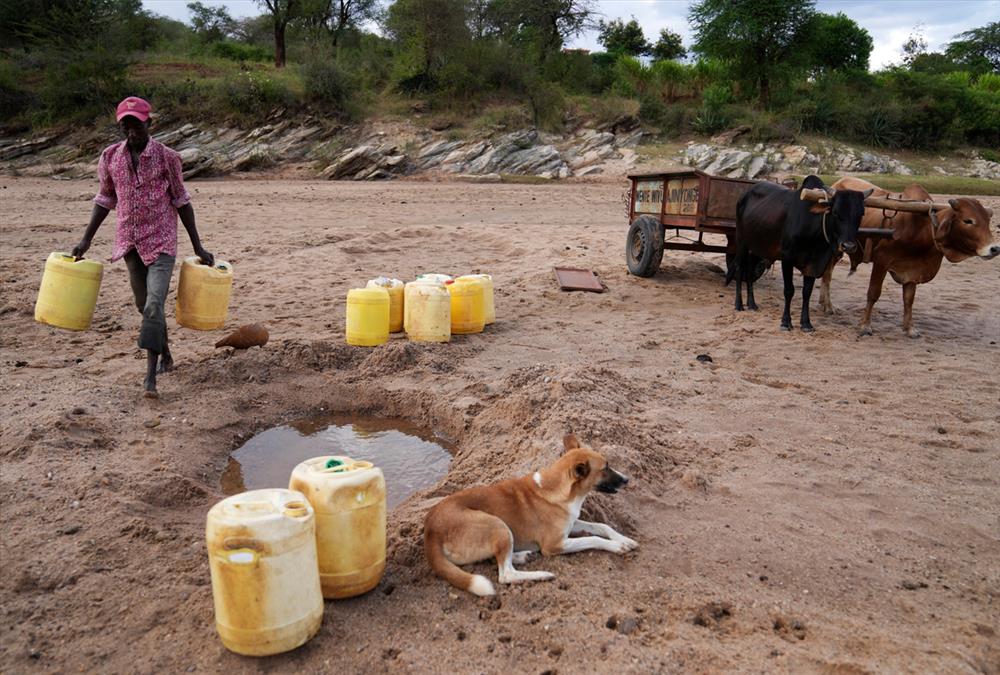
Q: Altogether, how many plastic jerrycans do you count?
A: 10